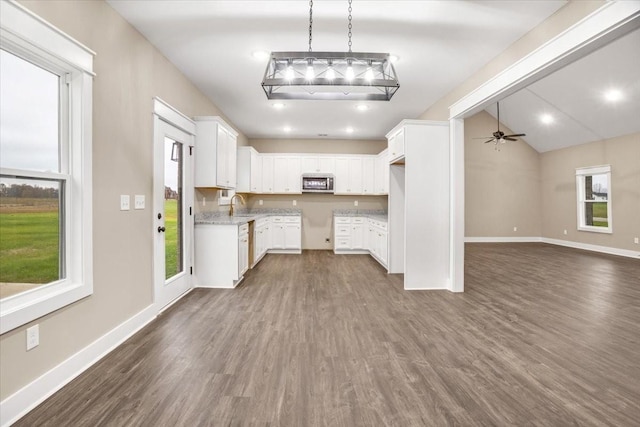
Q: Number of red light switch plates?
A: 0